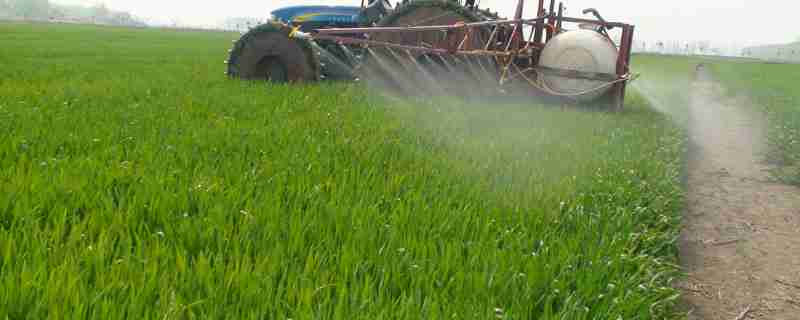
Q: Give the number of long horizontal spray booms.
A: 1